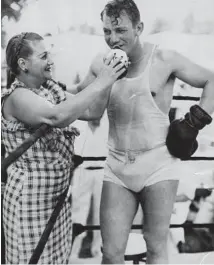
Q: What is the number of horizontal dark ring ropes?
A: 3